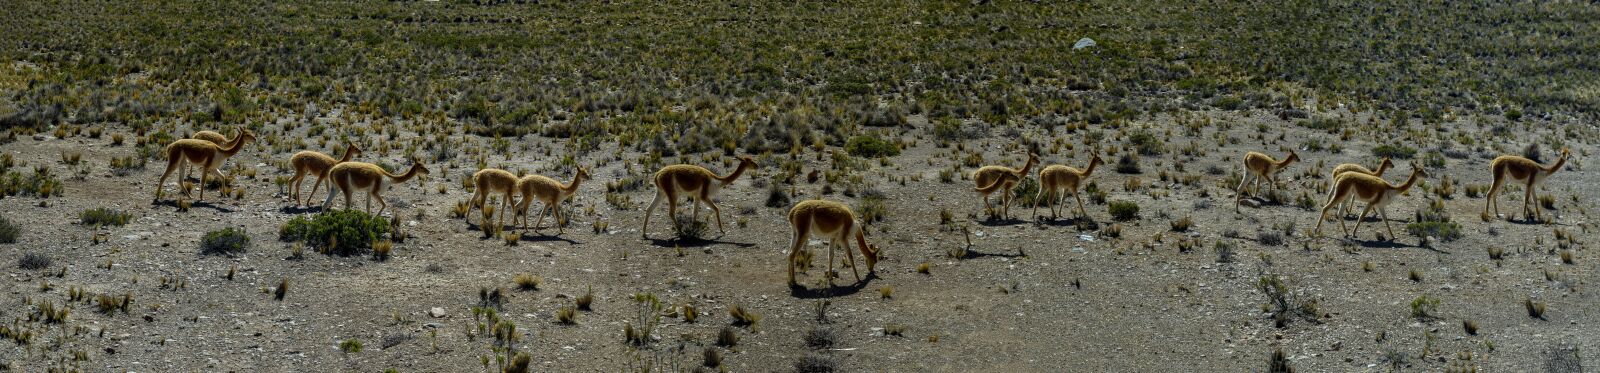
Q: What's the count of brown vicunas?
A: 14